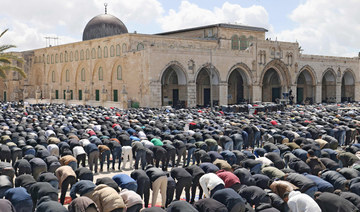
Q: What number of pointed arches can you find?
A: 7